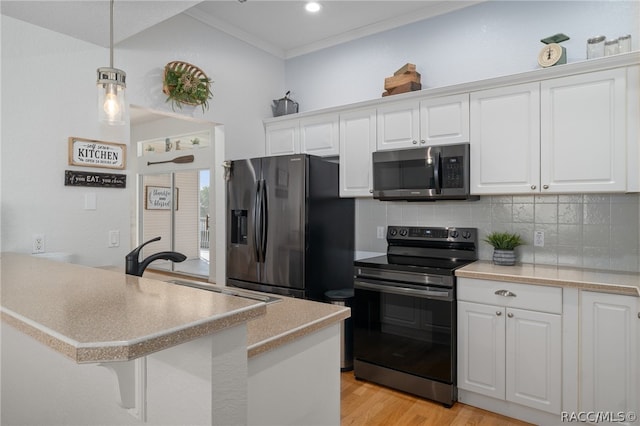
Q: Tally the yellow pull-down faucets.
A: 0